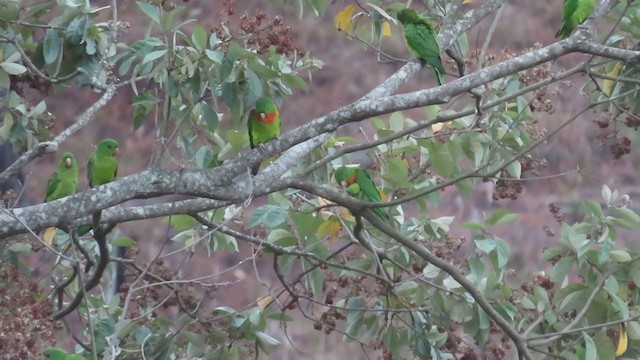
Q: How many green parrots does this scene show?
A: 7